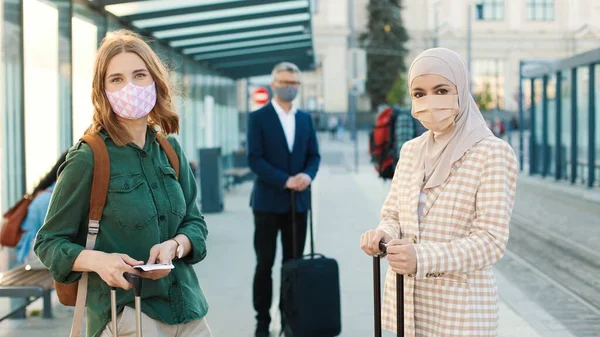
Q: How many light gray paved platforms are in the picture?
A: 1